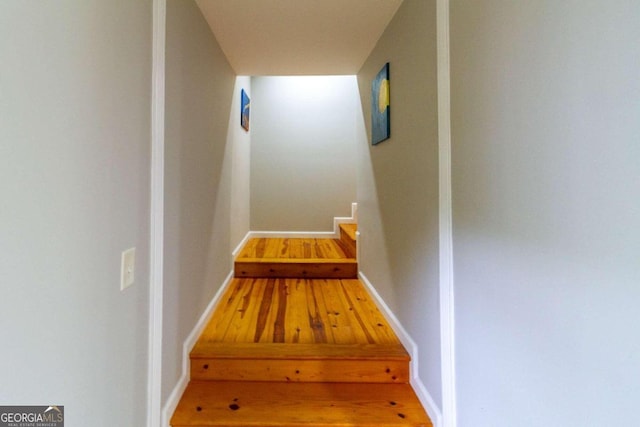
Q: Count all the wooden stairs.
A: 4